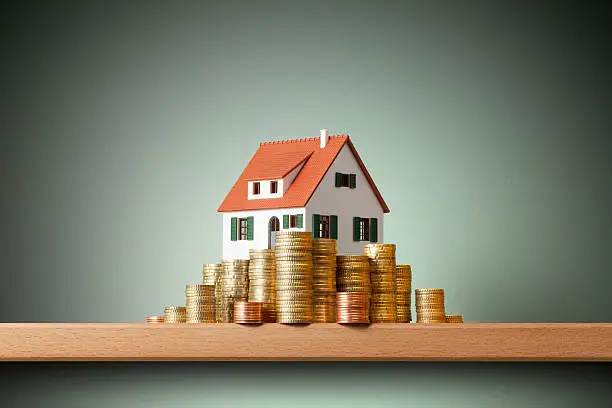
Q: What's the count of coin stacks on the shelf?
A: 15